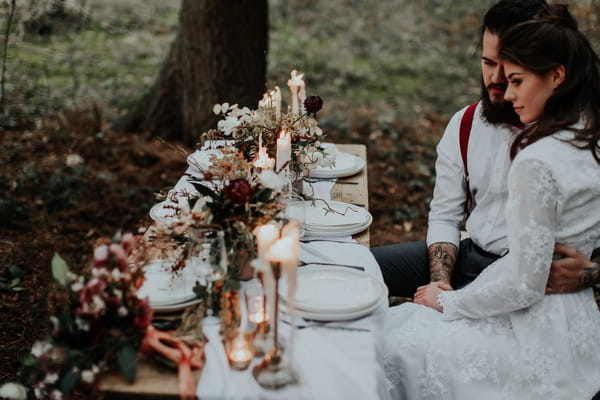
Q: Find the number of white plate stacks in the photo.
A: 6